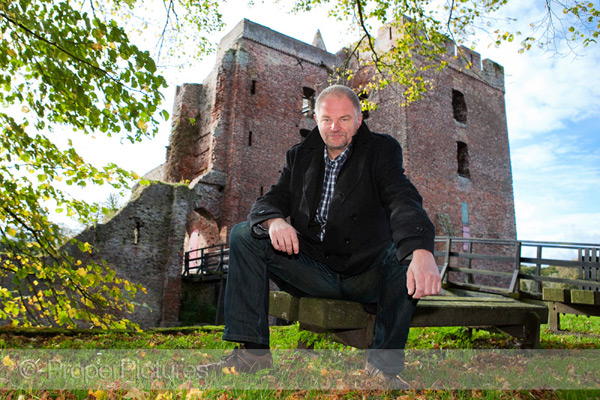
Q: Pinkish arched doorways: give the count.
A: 1